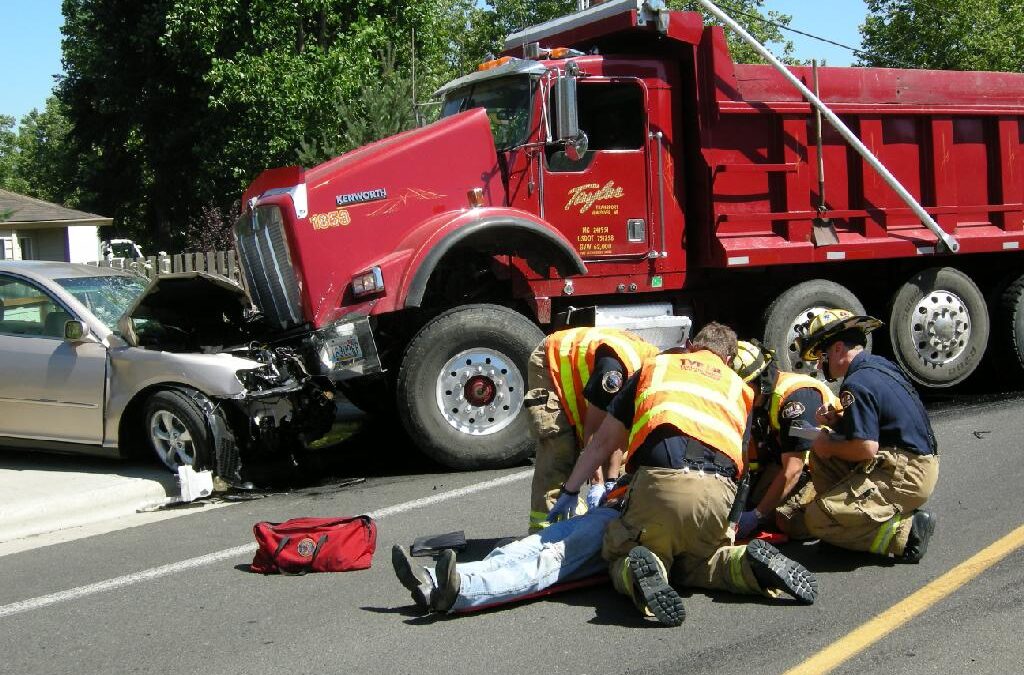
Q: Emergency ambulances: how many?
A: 0